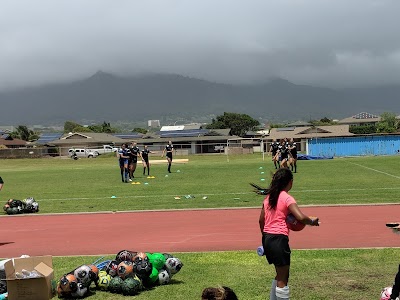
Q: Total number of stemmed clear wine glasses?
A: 0